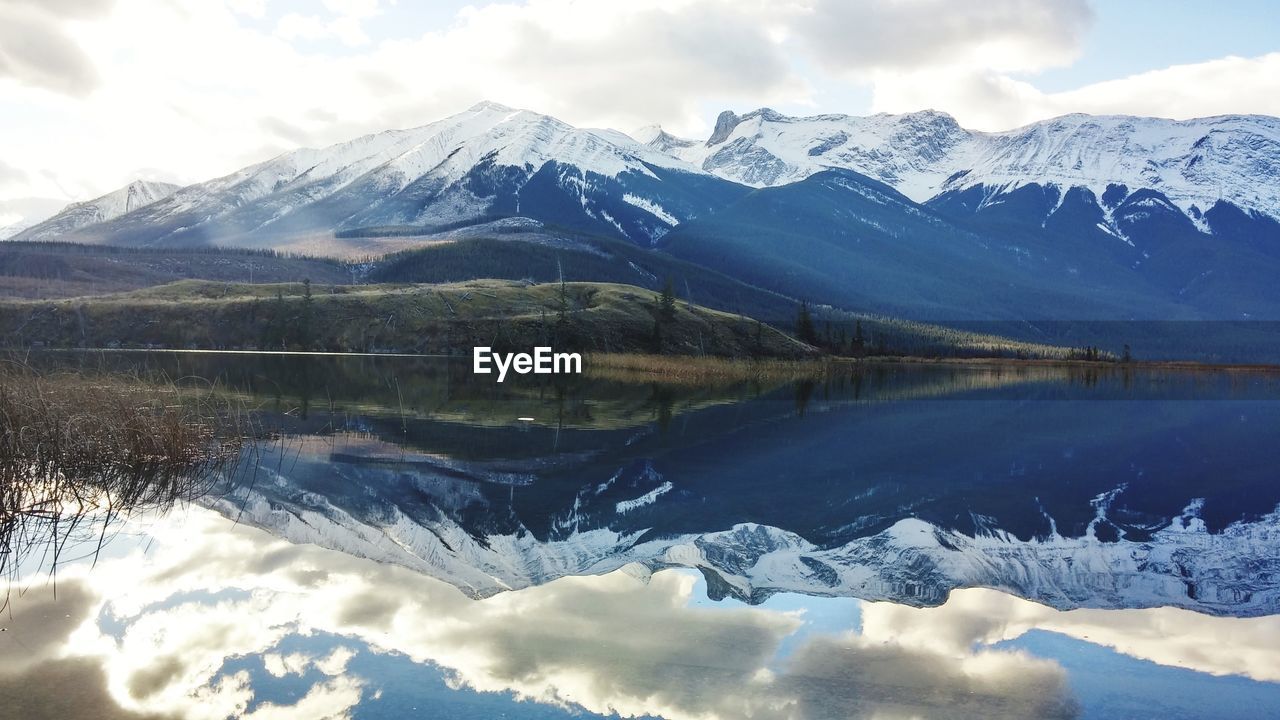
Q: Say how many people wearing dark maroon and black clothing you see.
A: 0